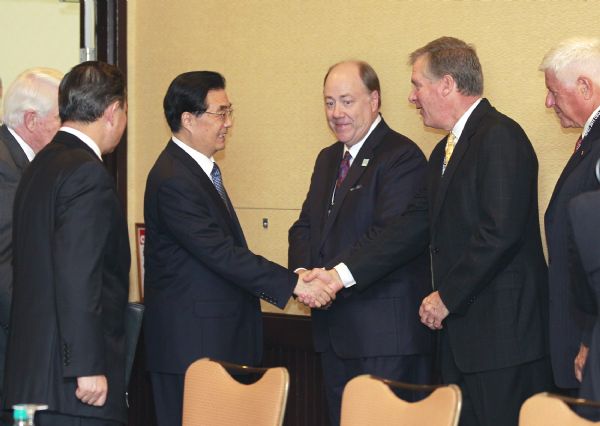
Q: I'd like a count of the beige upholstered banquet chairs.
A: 3